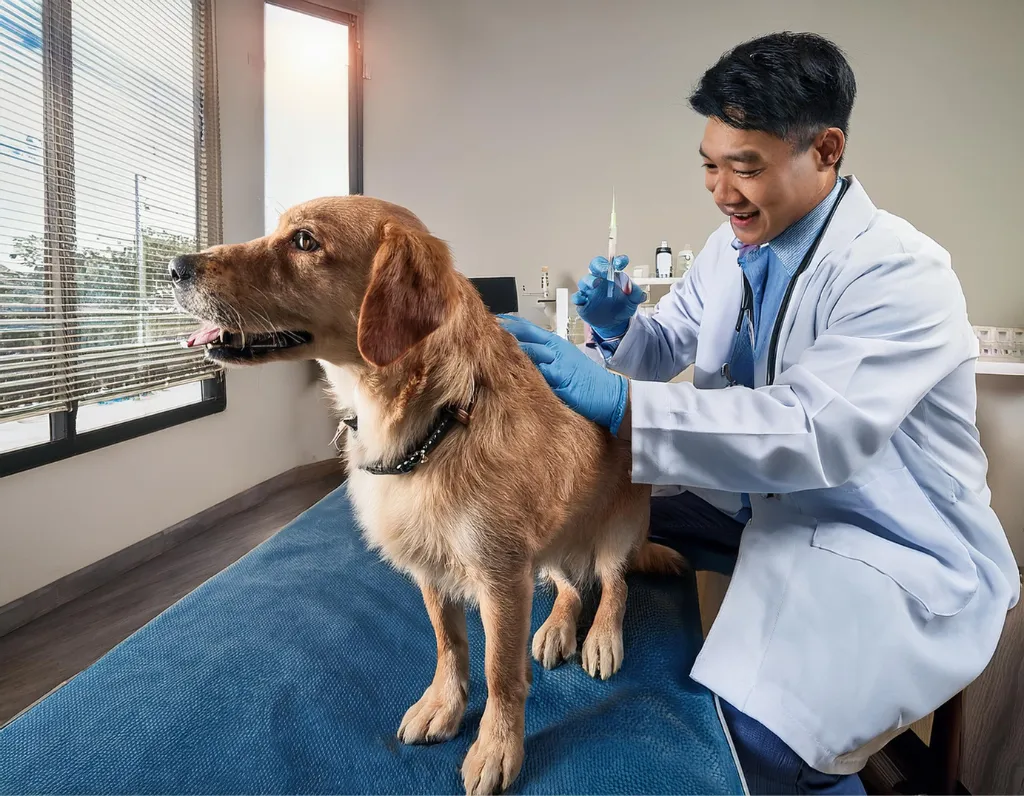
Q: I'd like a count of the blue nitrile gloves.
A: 2